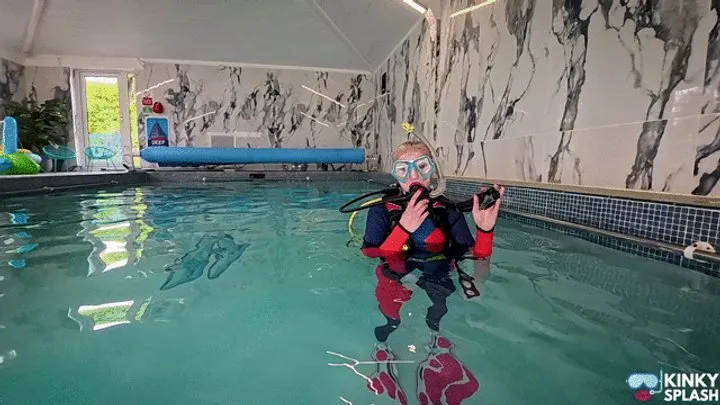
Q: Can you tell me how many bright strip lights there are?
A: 2